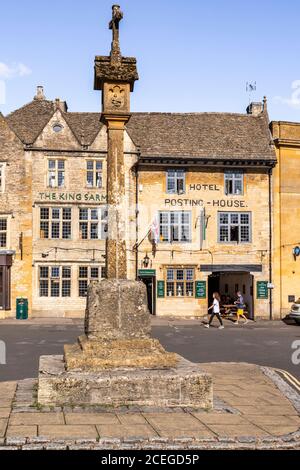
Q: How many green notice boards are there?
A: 3